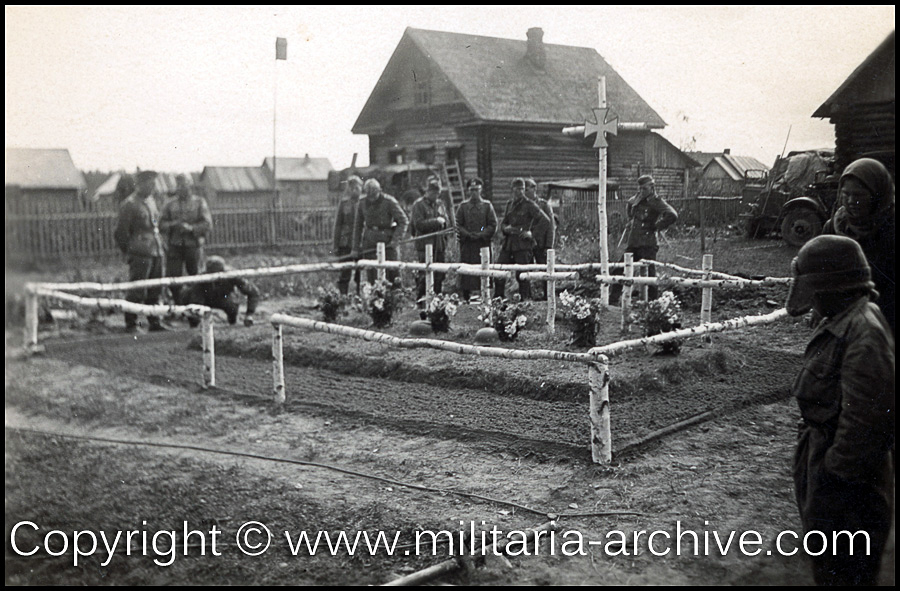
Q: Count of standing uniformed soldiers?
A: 9